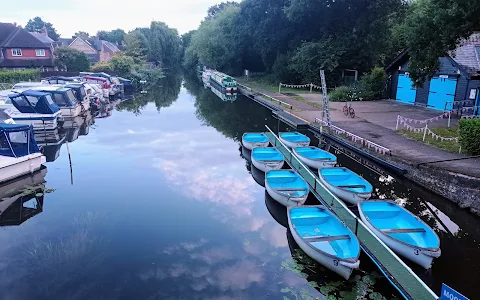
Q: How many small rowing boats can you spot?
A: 8